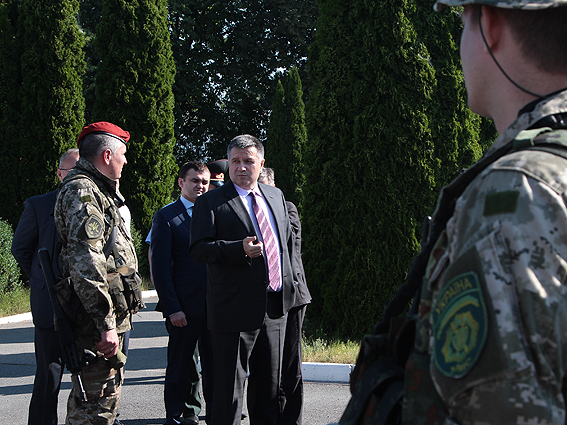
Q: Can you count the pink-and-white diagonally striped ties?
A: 1